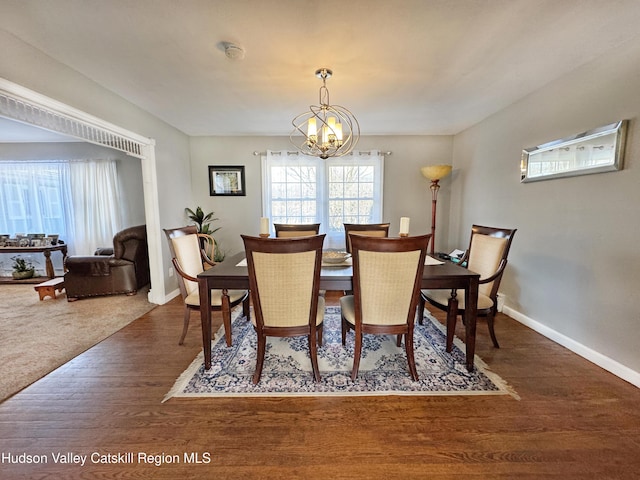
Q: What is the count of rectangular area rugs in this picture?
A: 1